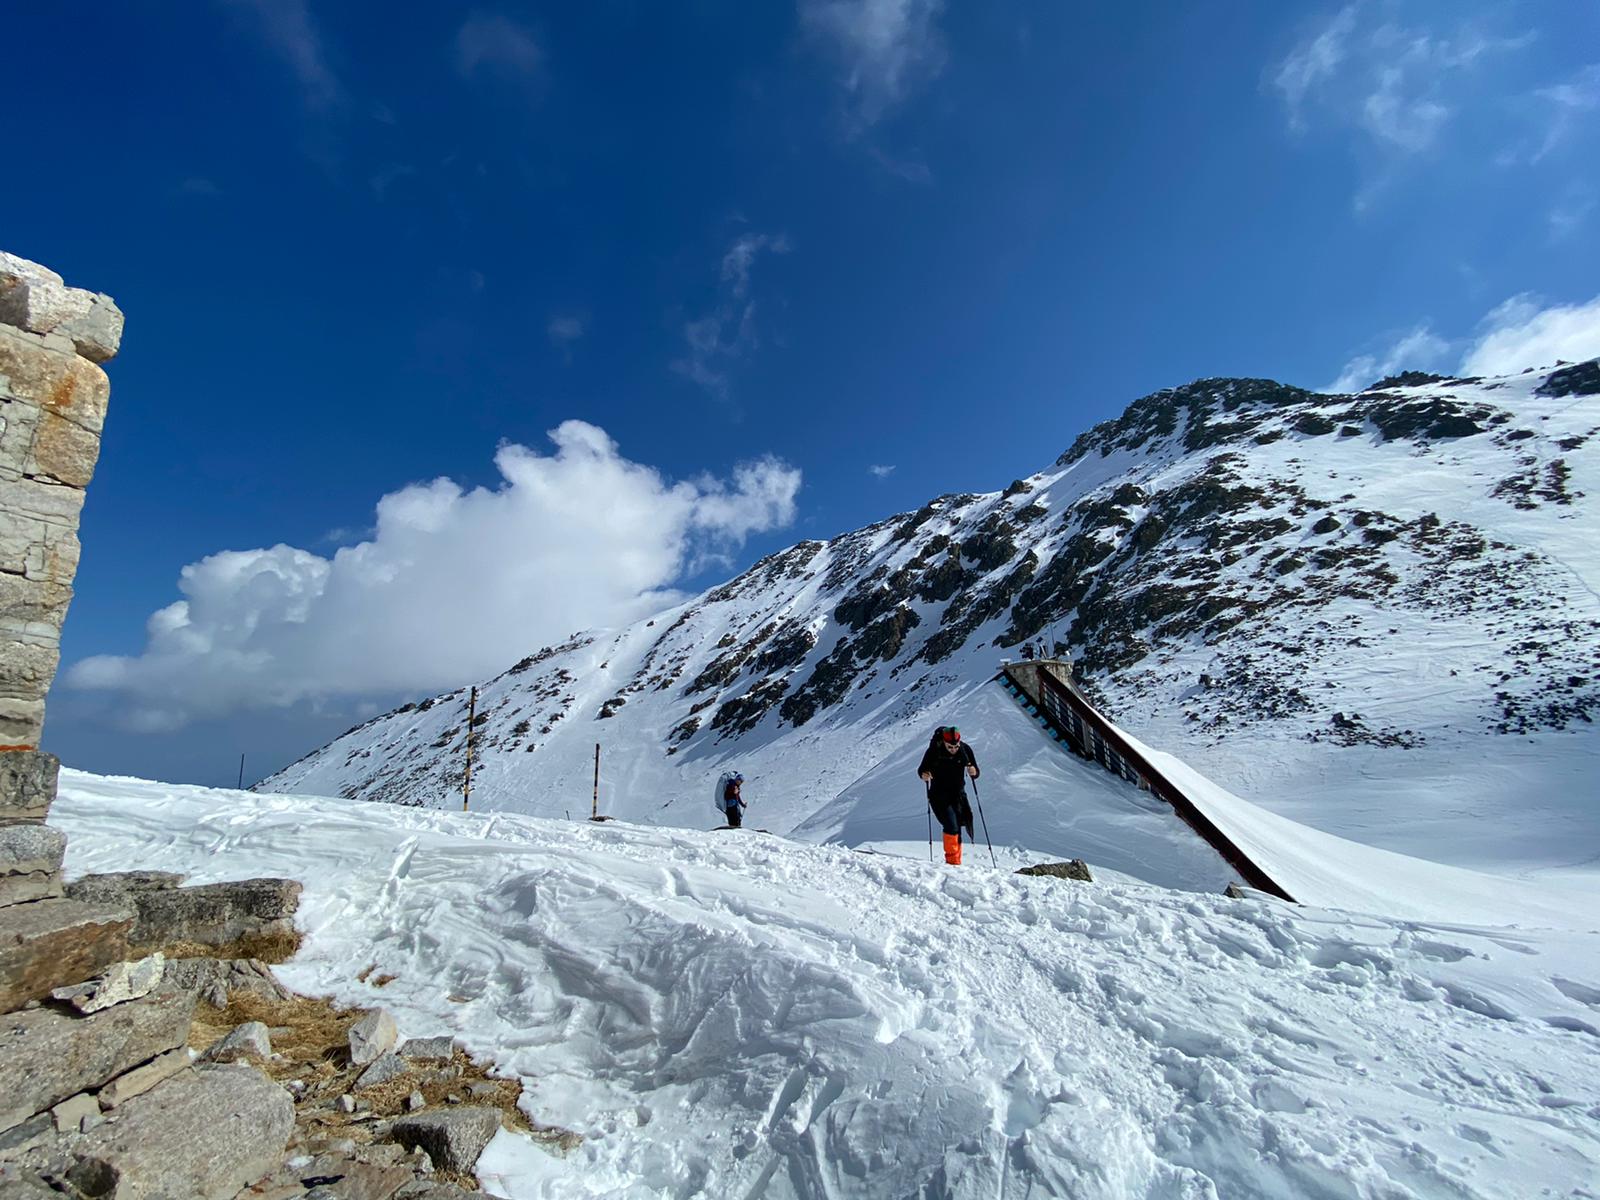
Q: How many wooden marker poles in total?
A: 3